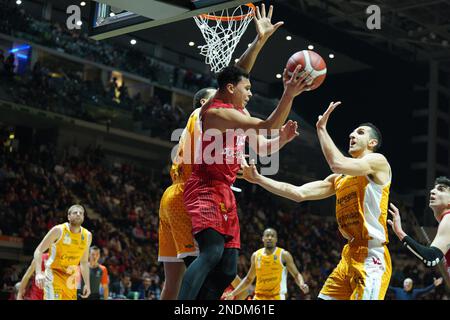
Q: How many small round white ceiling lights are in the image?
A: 12